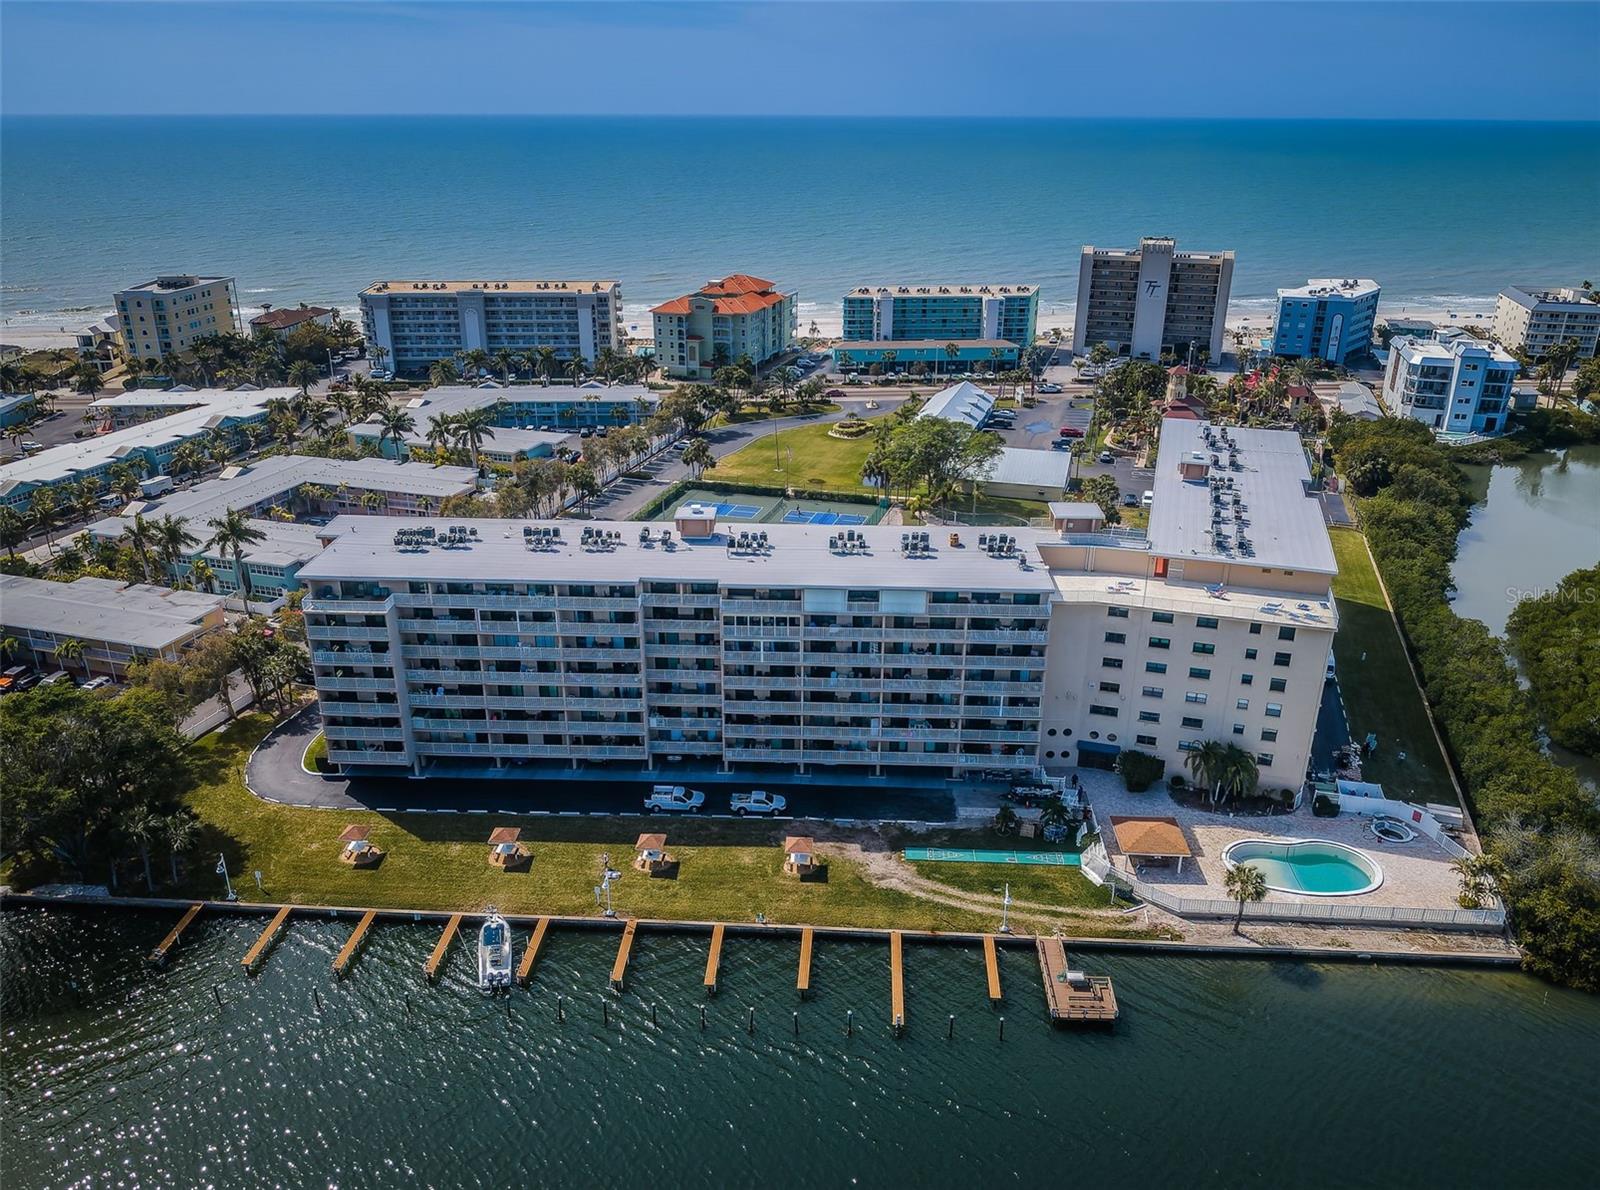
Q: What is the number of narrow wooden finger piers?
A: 10